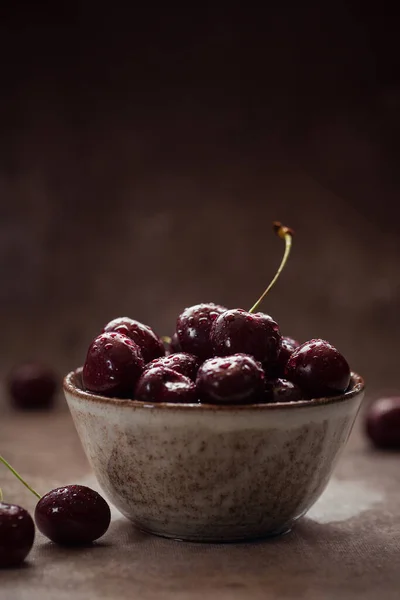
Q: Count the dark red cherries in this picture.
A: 15